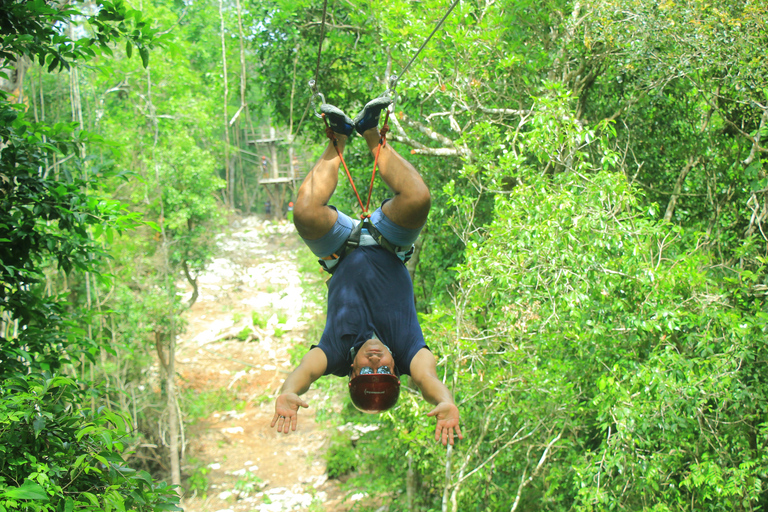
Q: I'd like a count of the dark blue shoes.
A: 2